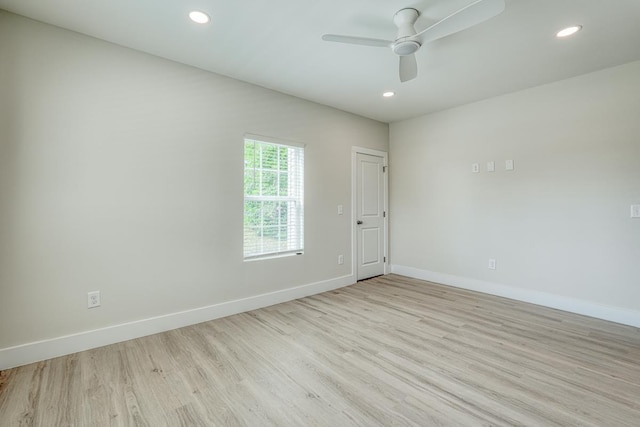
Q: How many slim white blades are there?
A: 3